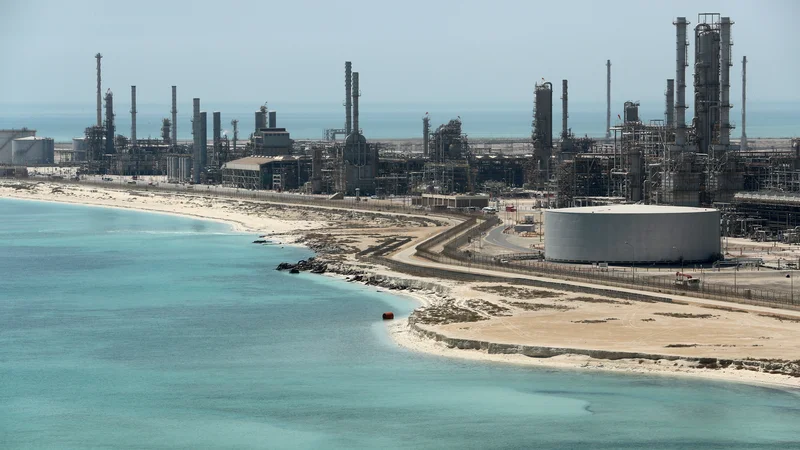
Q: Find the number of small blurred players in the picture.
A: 0